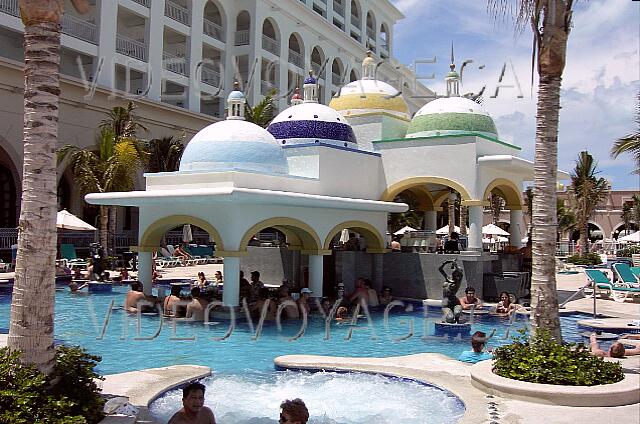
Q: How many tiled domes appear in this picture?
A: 4